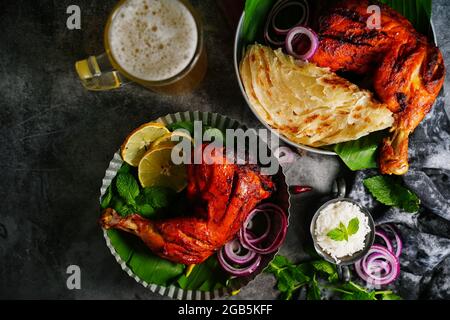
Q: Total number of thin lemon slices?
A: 3